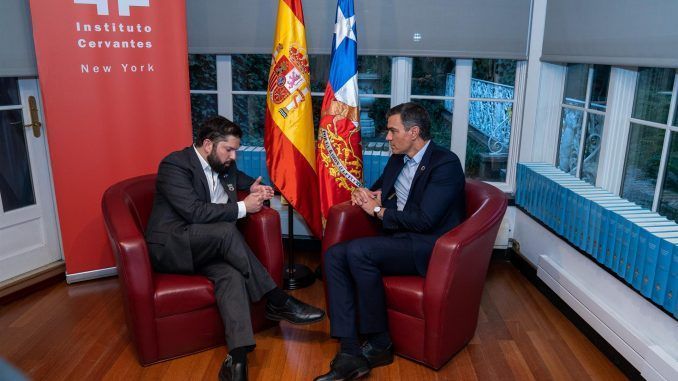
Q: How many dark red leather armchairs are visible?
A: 2